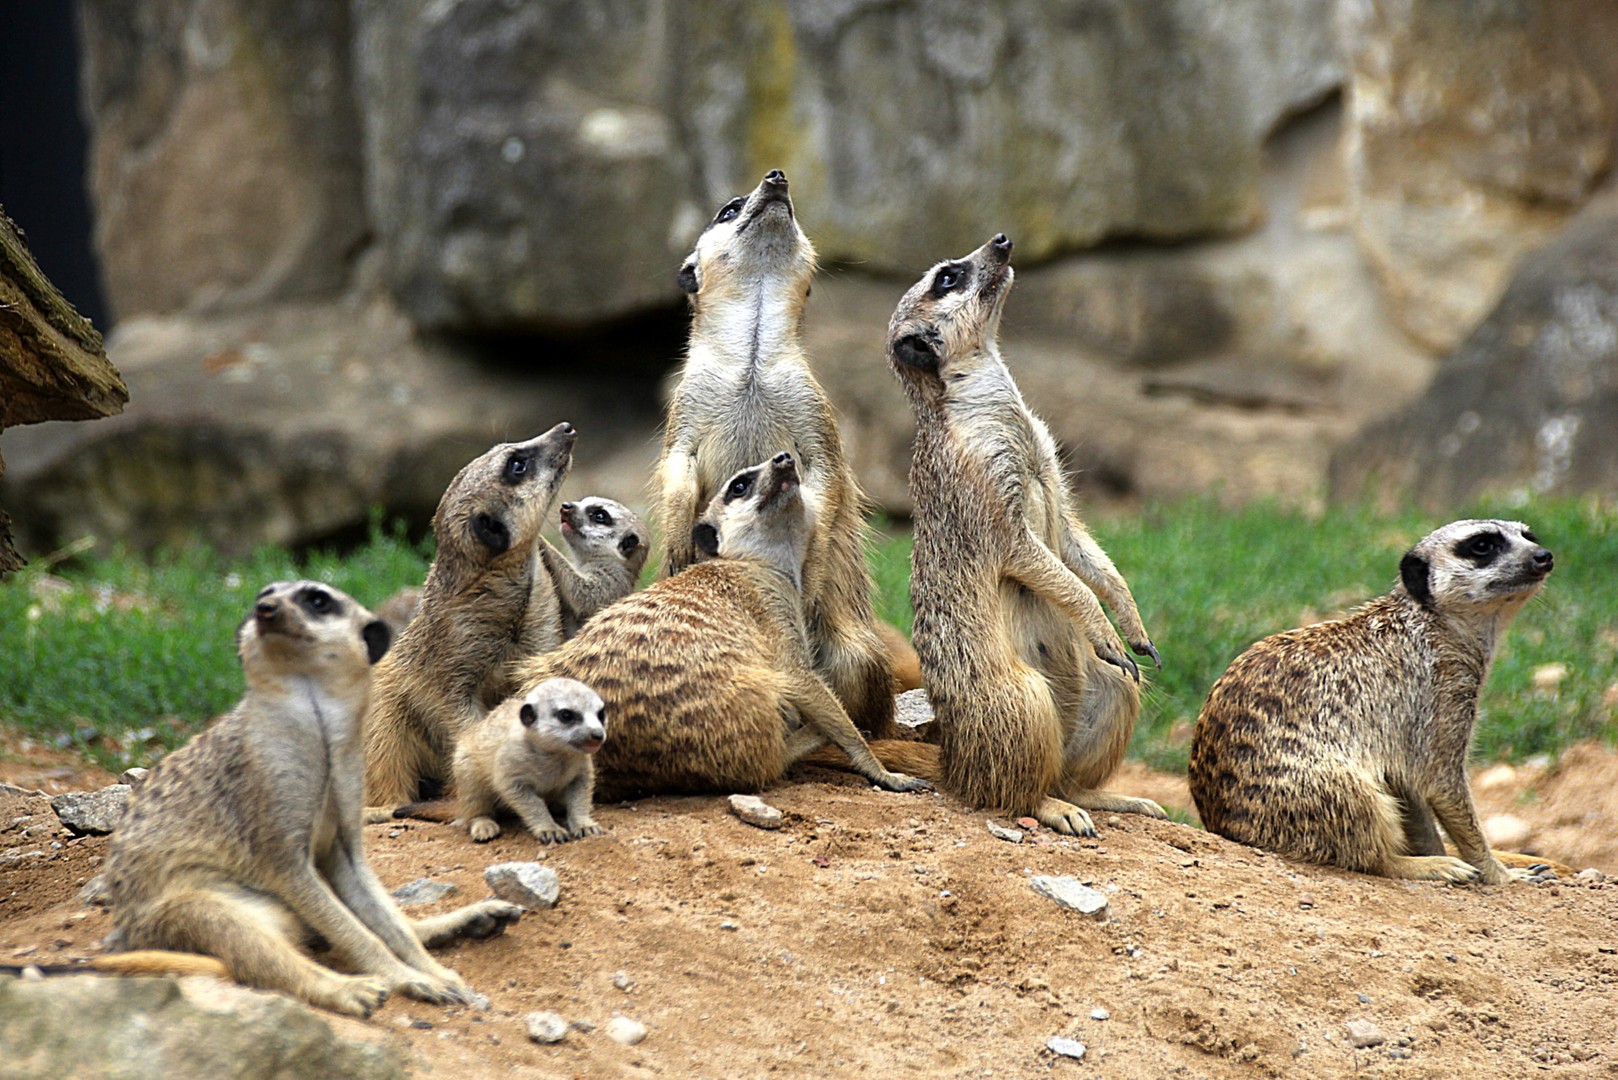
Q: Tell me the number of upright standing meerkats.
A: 2